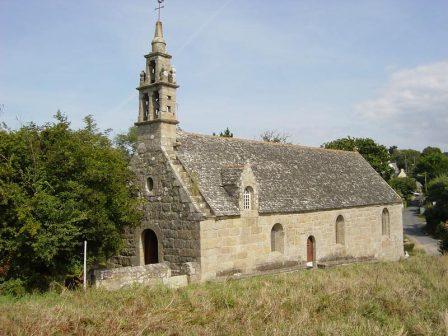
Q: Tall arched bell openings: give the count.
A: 3